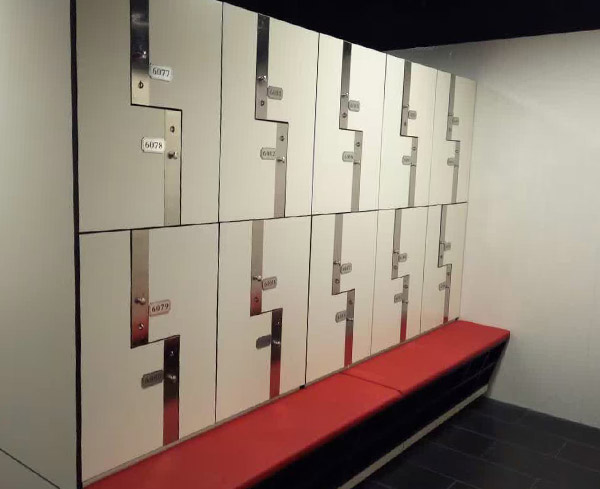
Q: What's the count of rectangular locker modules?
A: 10